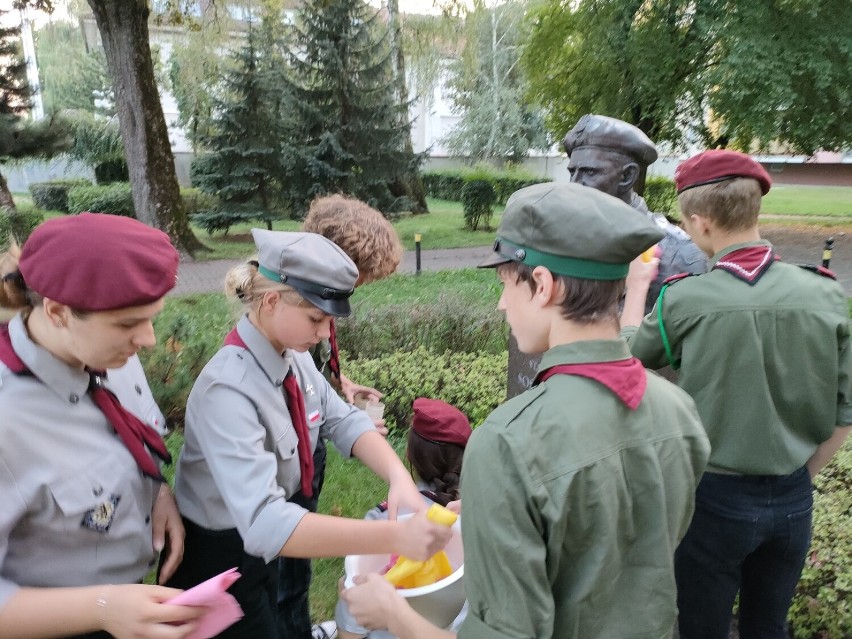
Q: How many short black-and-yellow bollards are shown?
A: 2